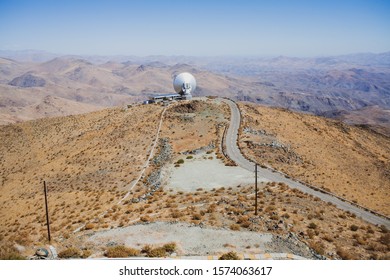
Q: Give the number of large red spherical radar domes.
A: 0